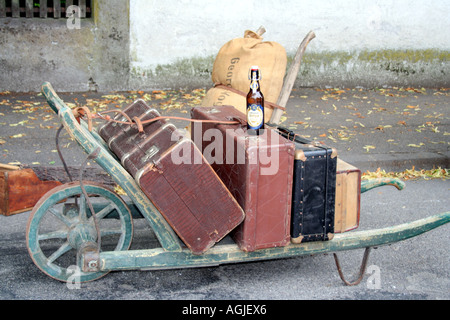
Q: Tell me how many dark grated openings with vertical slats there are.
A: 1